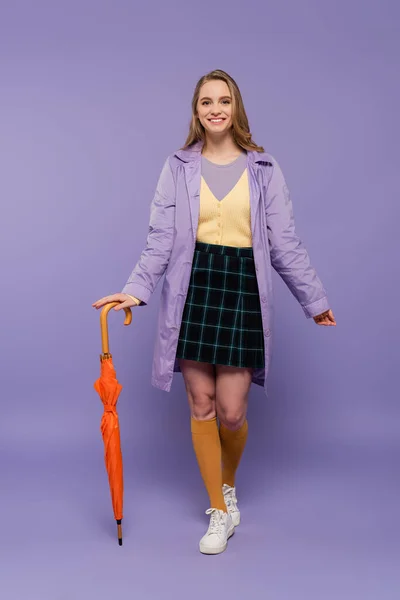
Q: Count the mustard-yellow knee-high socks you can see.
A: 2